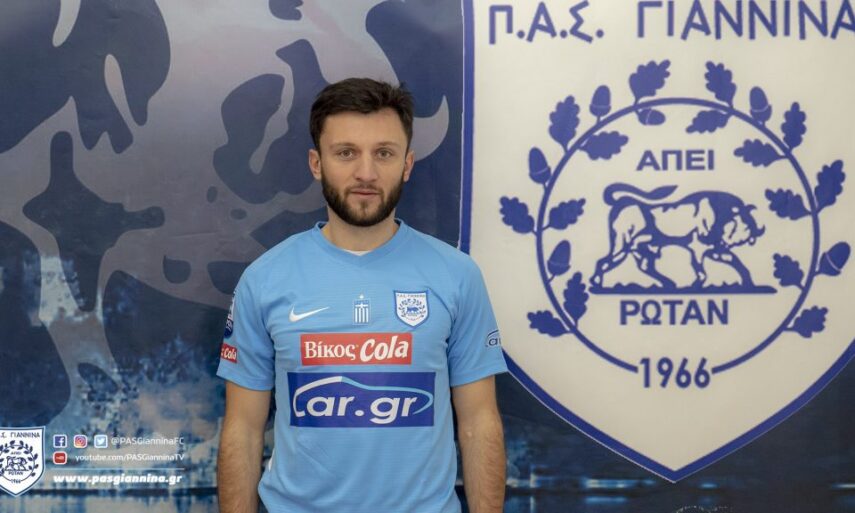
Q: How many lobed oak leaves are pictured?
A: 15